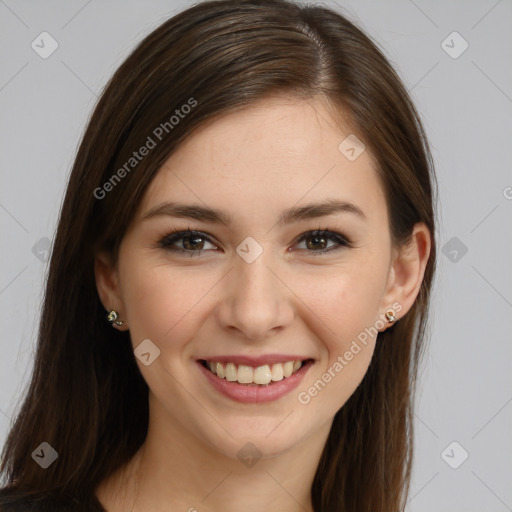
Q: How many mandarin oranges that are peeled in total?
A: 0